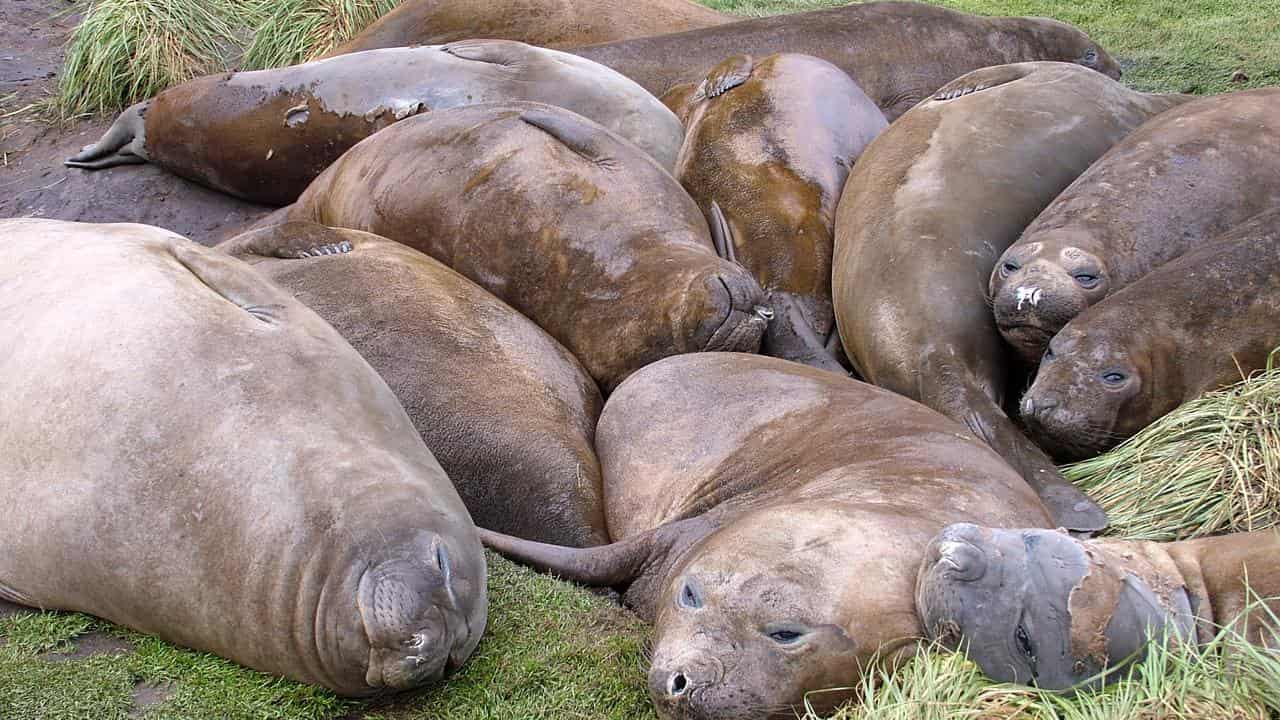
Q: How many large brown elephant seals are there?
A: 12